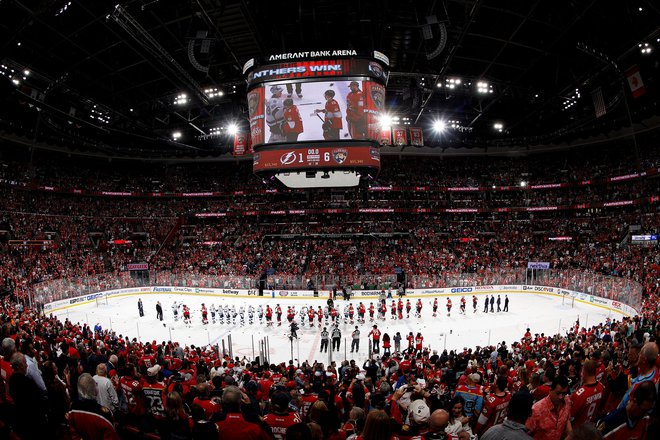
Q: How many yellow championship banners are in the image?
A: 0